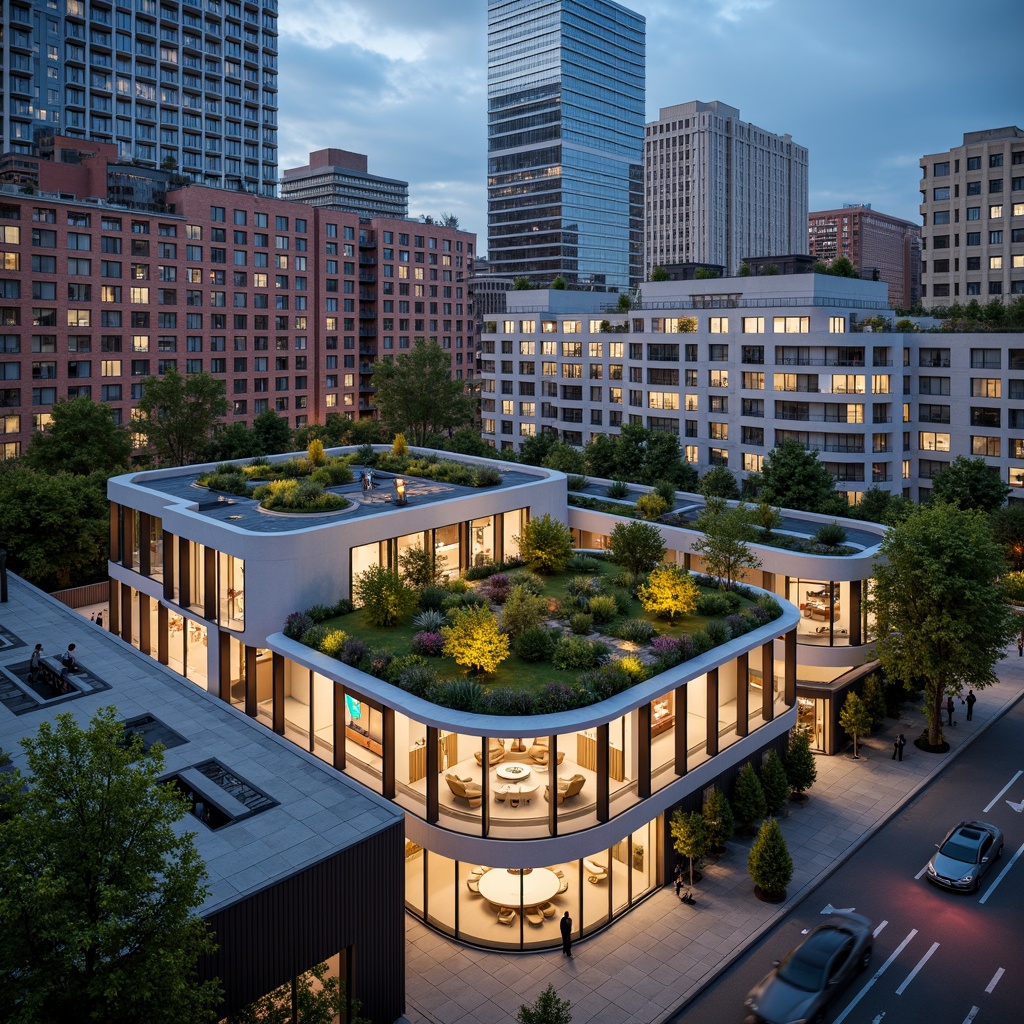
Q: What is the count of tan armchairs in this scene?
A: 4